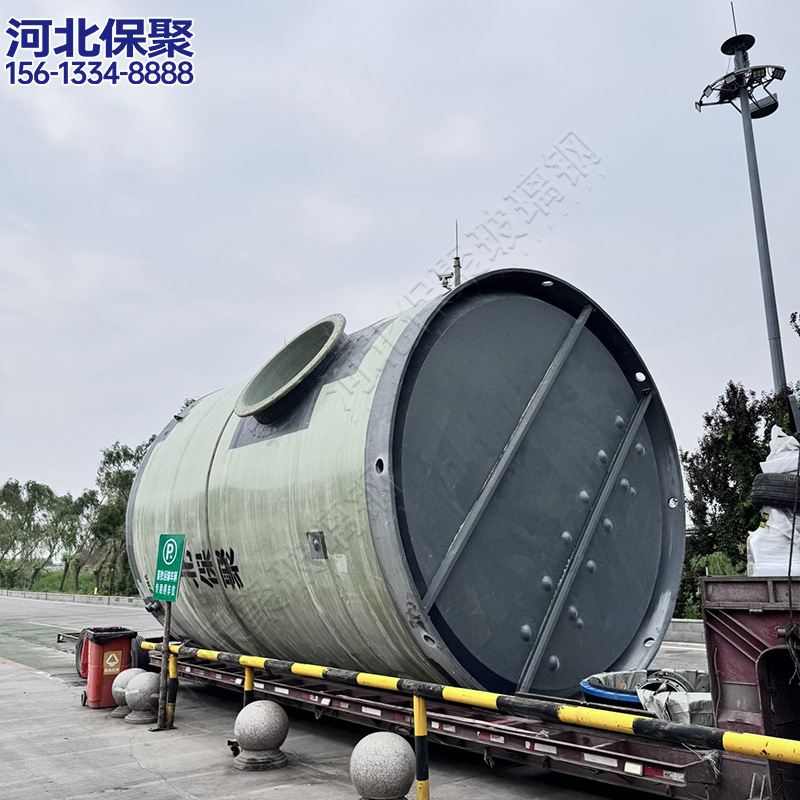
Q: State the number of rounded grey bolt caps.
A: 14